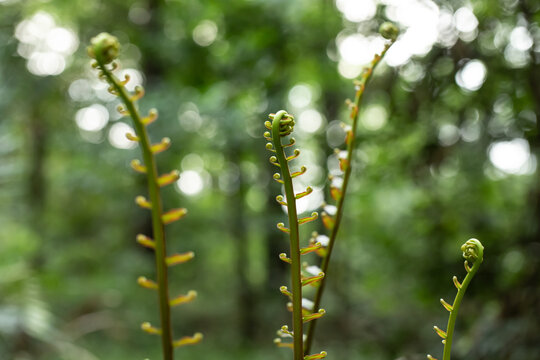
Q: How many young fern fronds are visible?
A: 4